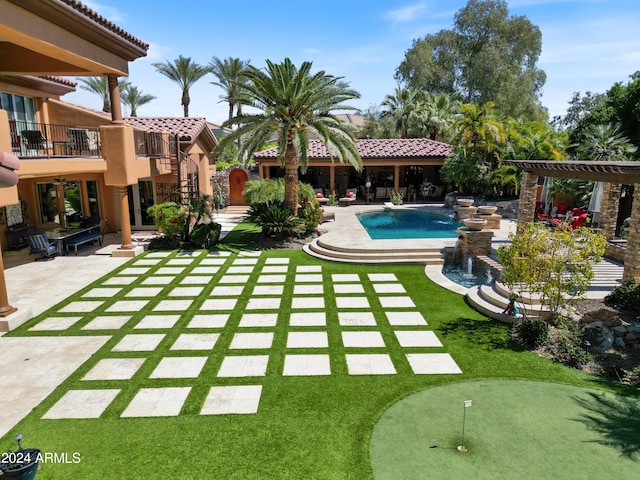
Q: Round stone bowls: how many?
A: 3